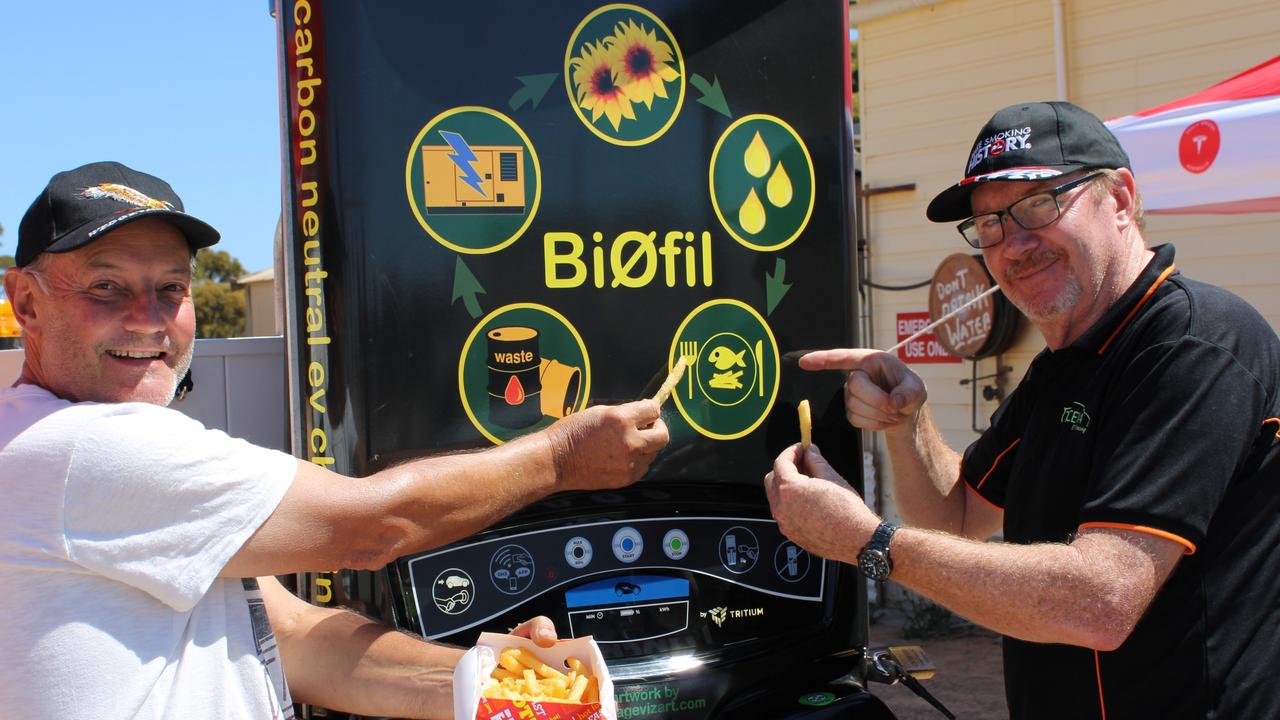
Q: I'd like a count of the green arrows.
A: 4